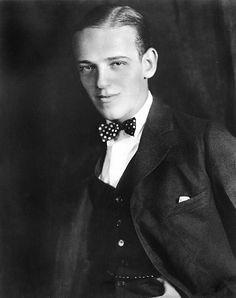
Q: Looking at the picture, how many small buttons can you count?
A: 3